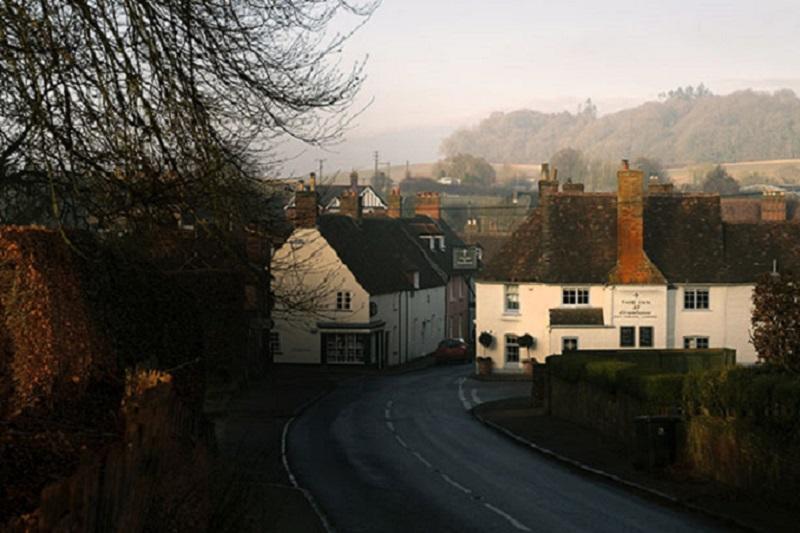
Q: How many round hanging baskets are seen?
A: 2